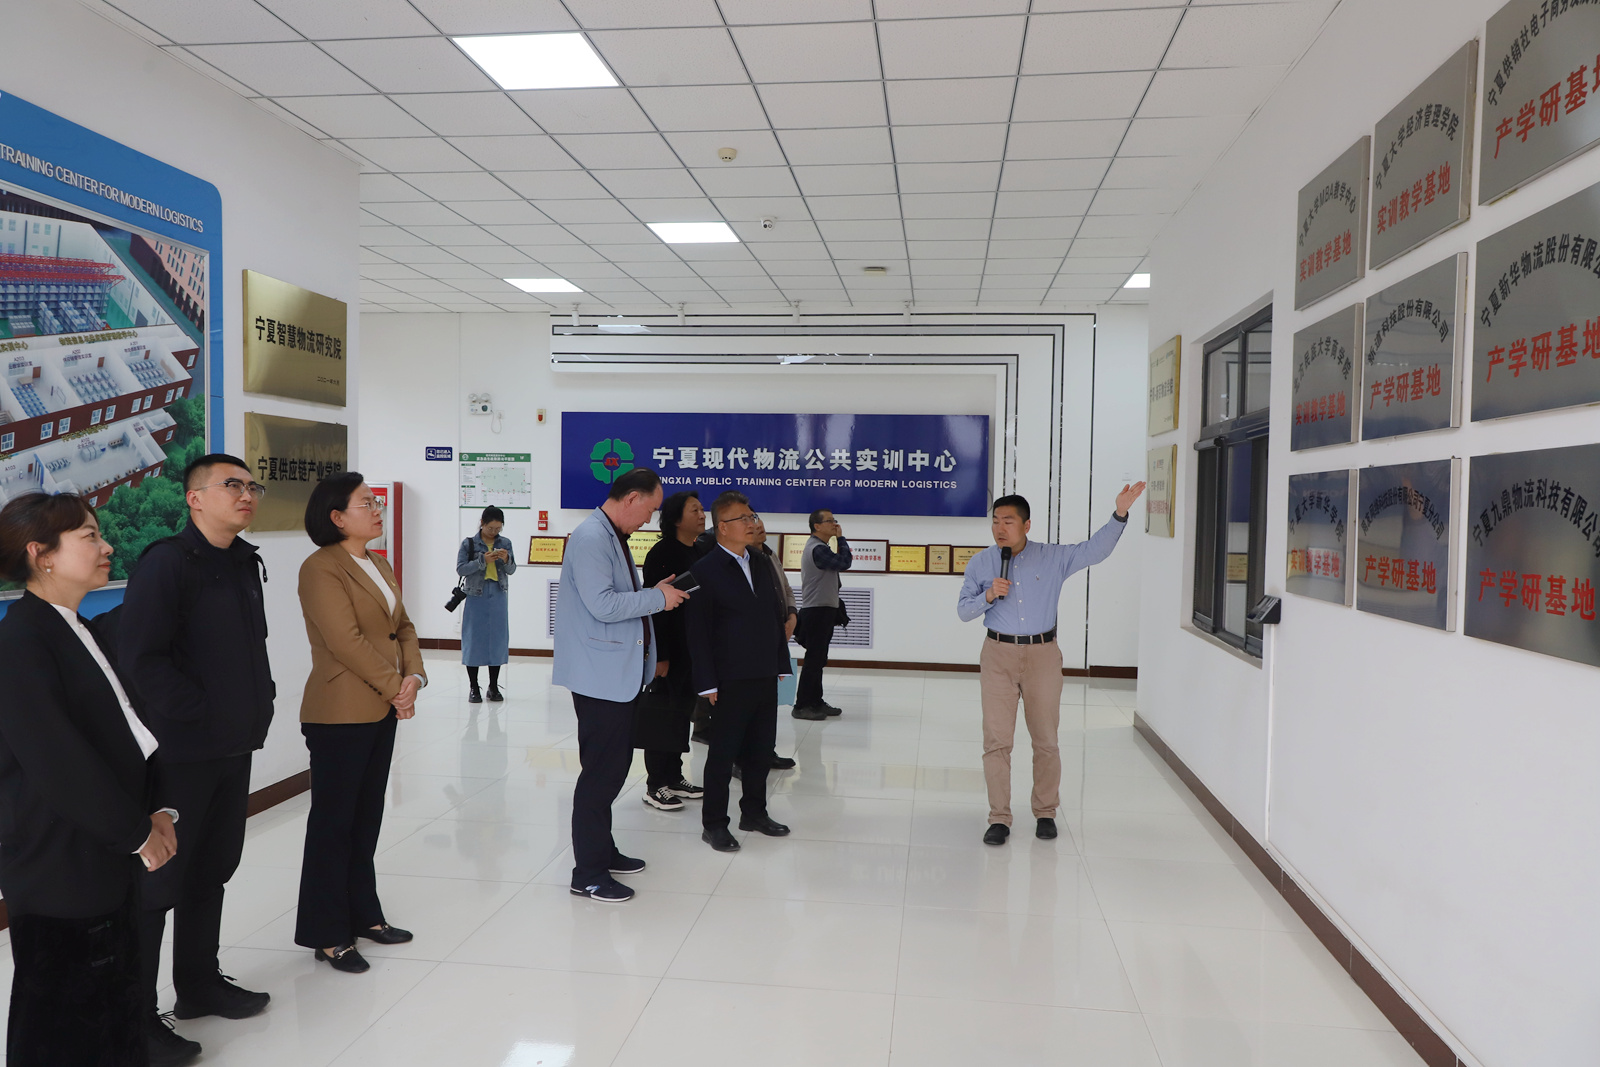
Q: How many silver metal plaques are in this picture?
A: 9